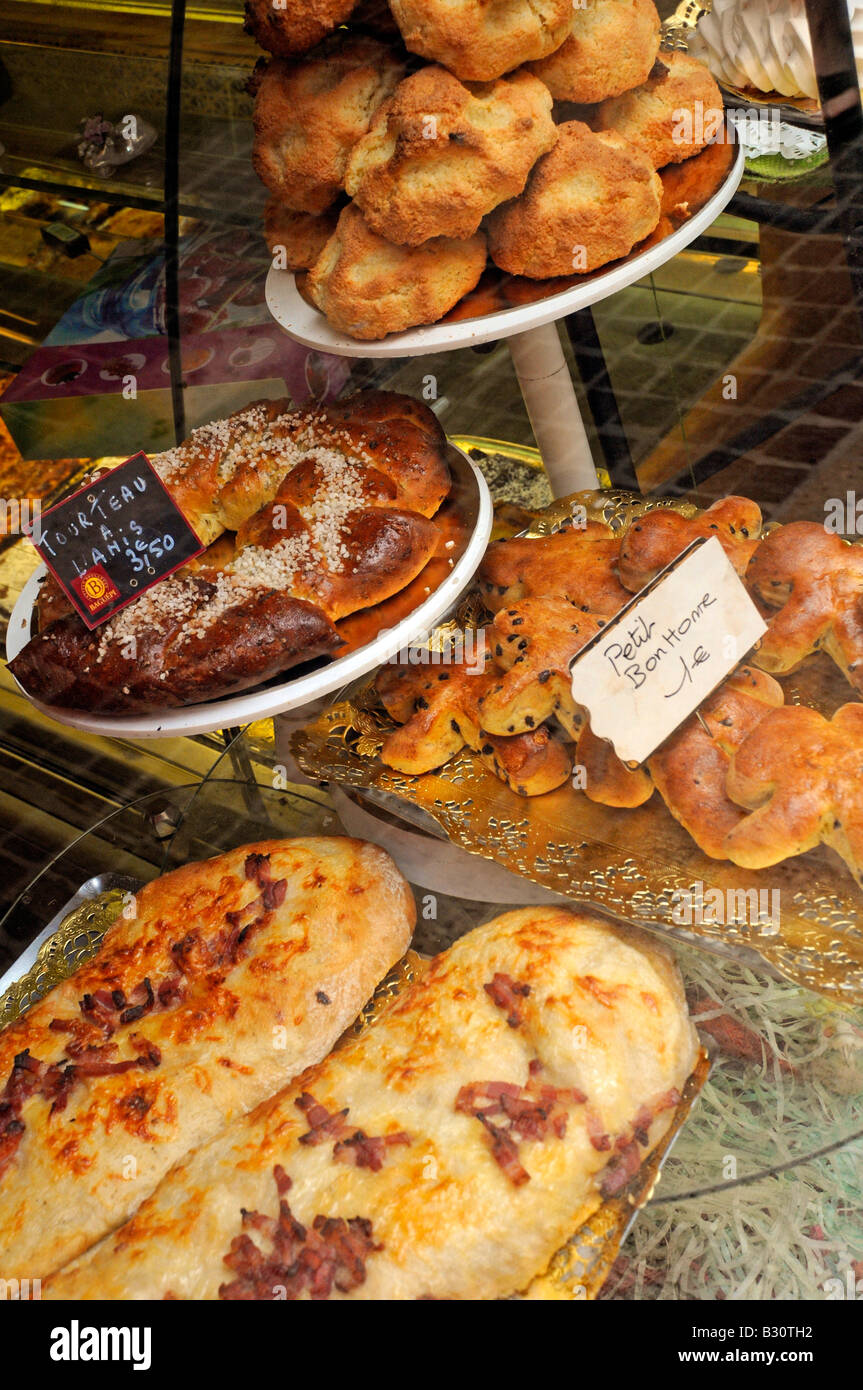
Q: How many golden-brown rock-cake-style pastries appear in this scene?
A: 9